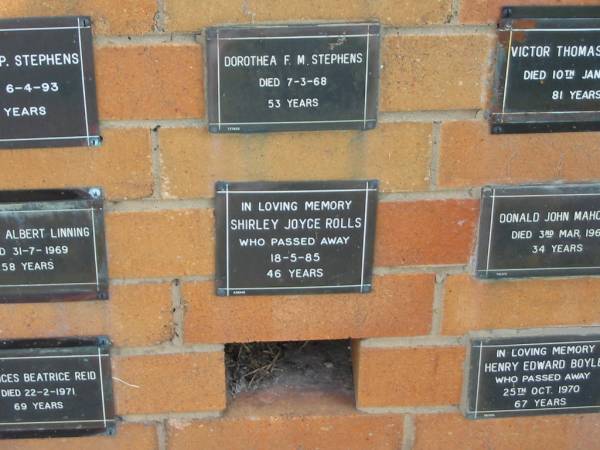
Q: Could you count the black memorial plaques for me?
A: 8